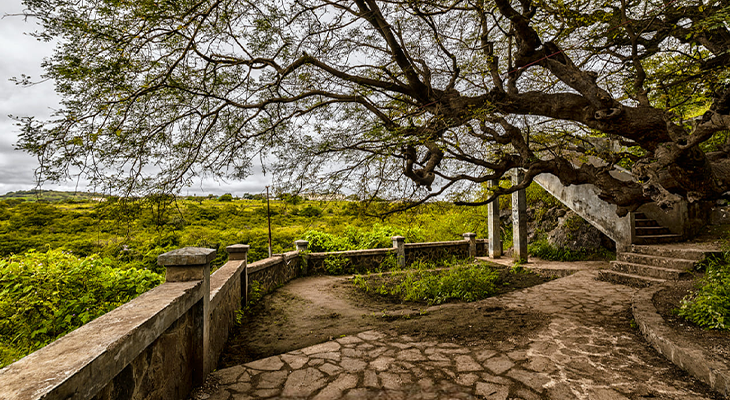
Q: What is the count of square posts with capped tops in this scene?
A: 5